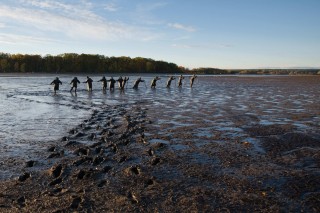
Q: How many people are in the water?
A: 12